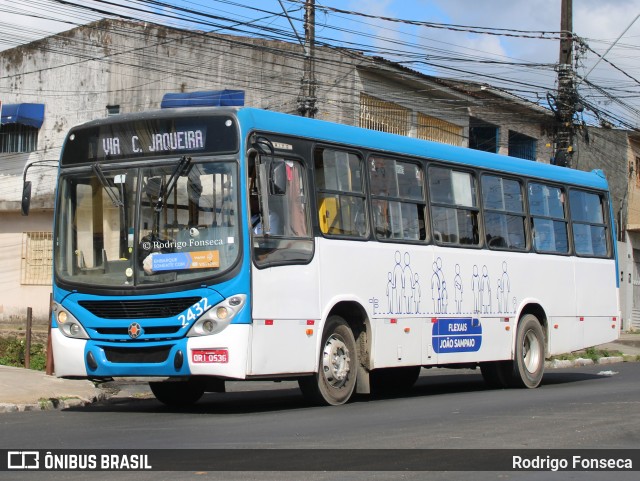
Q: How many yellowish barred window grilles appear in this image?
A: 3